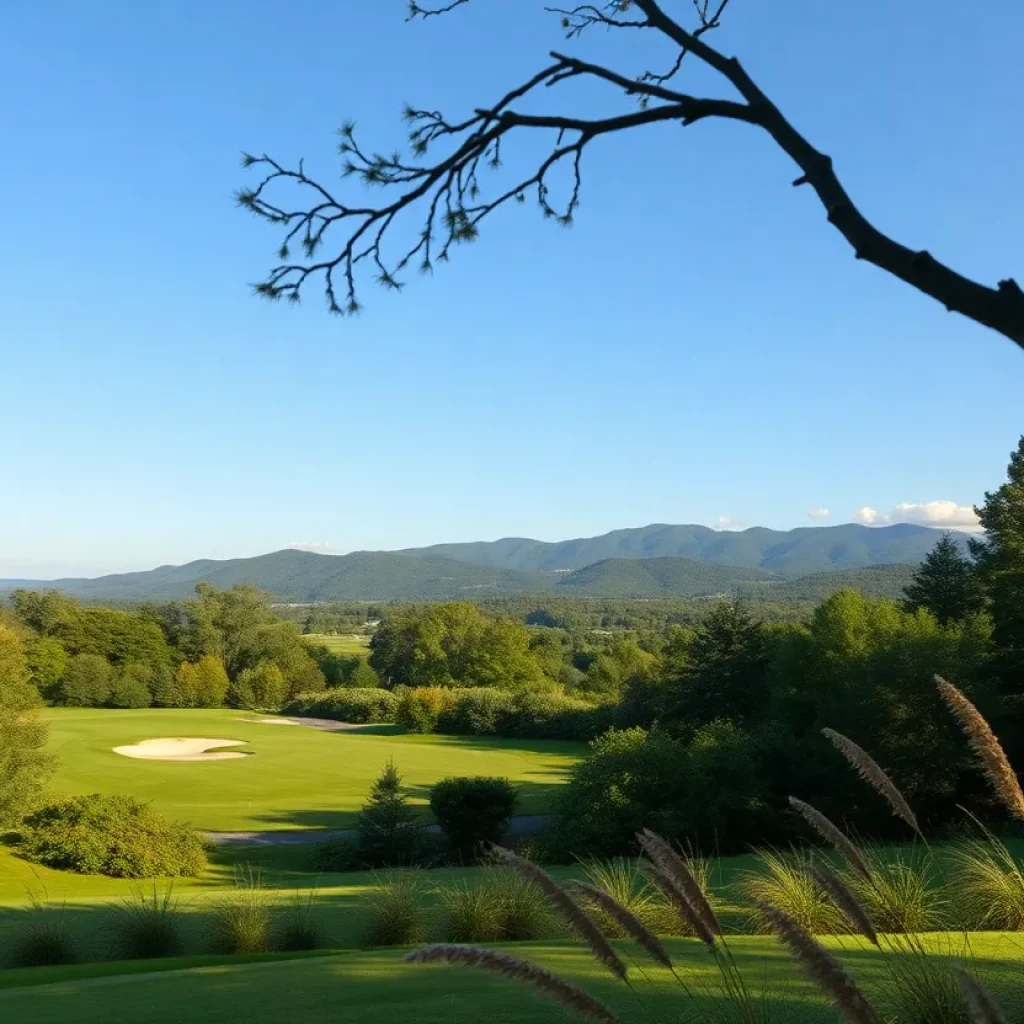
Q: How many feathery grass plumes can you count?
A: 11